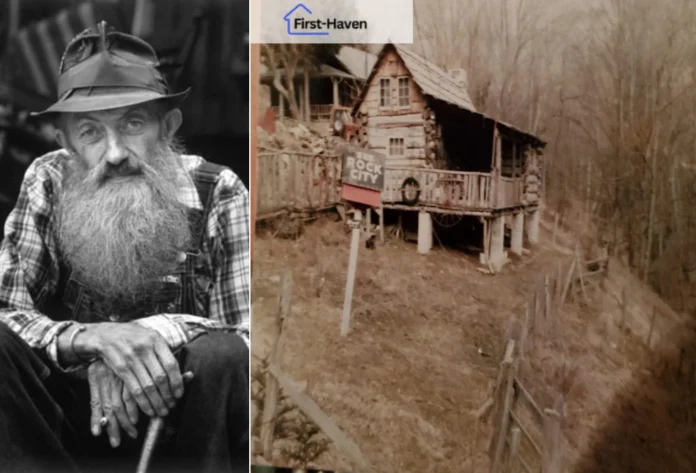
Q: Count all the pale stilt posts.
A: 4